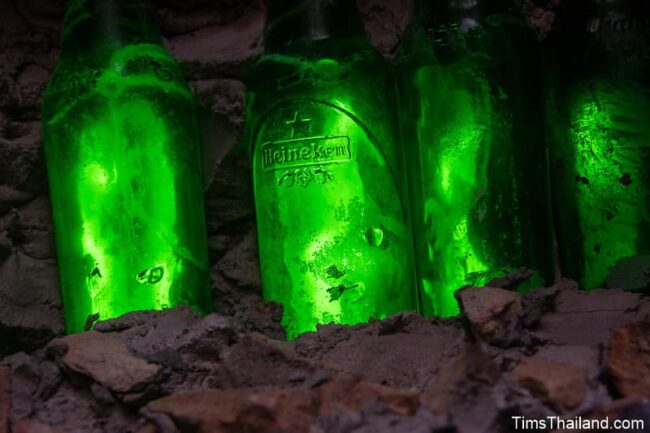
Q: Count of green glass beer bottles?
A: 4